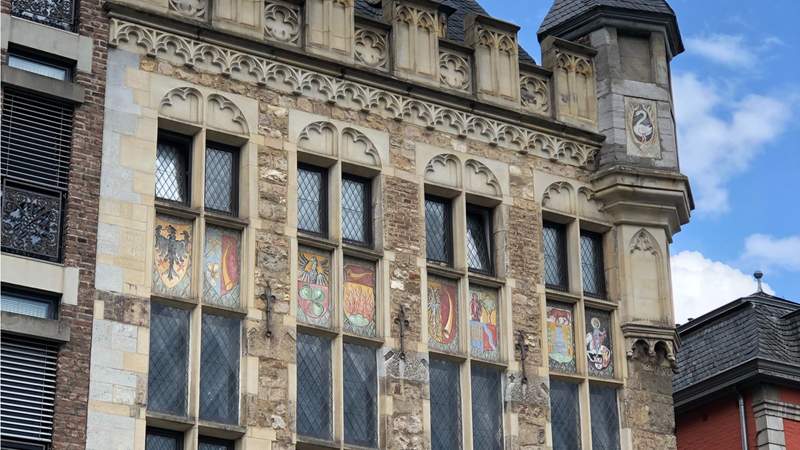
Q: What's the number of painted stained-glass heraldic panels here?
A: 8